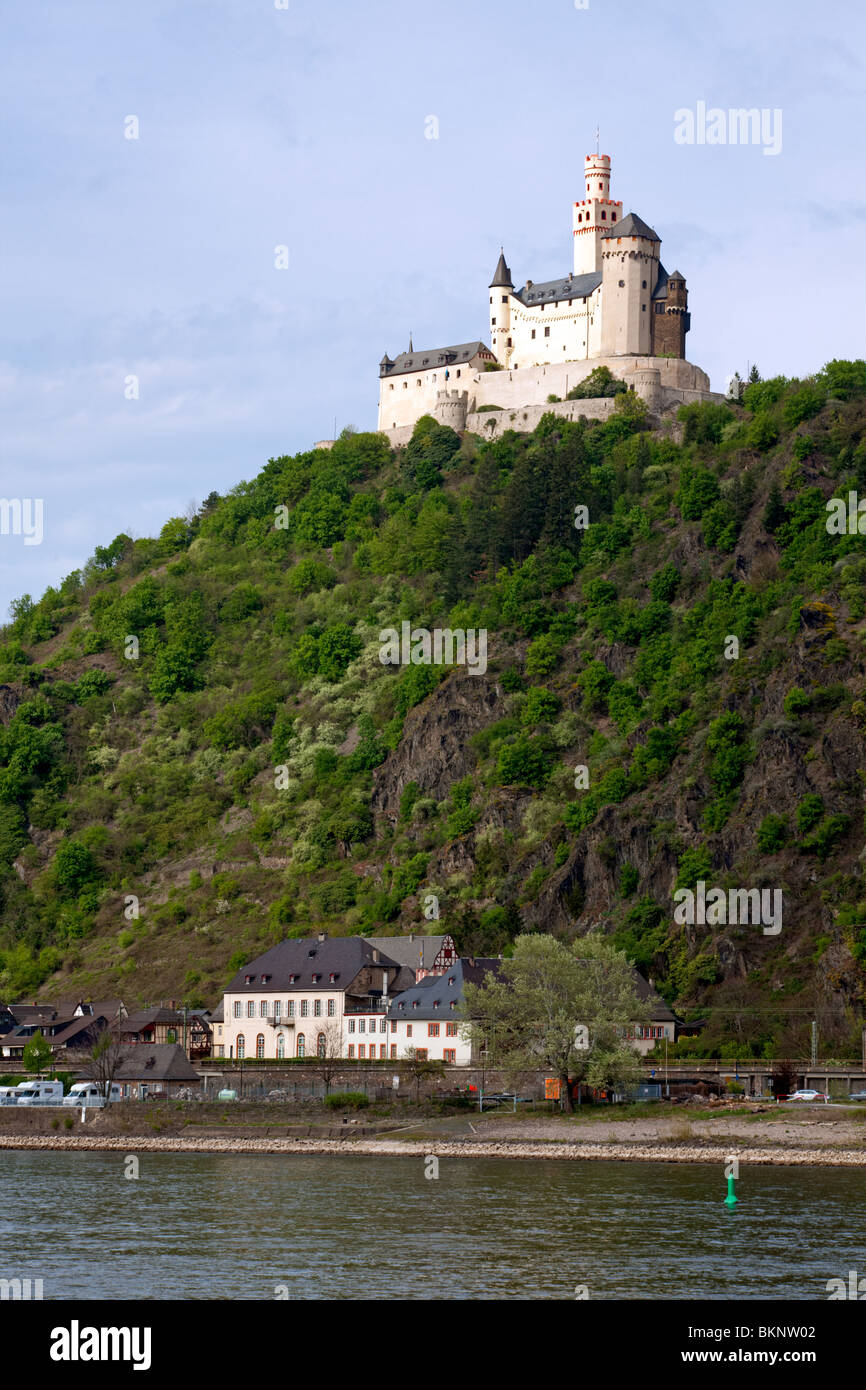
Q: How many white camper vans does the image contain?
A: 3